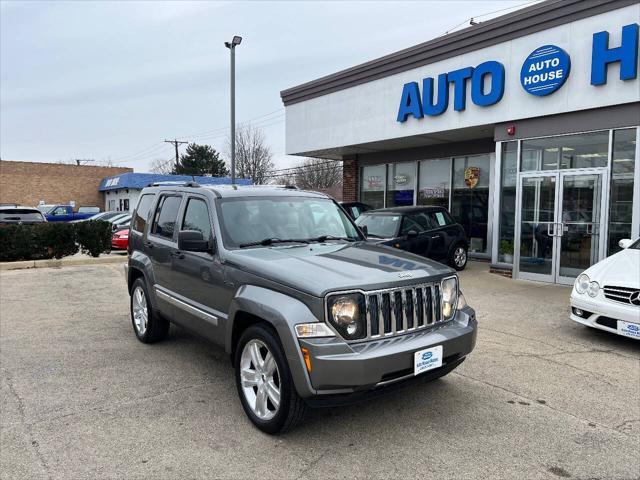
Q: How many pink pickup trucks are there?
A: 0